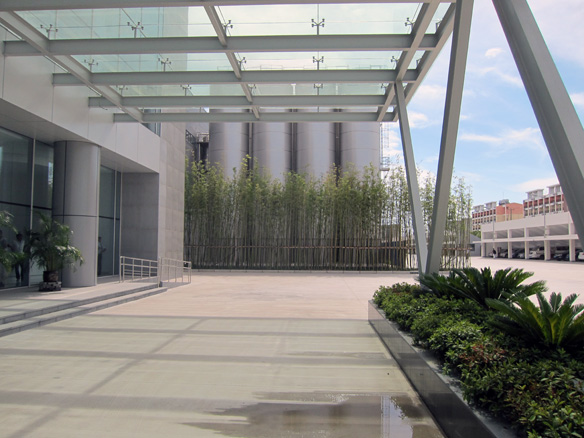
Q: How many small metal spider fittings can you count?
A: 15